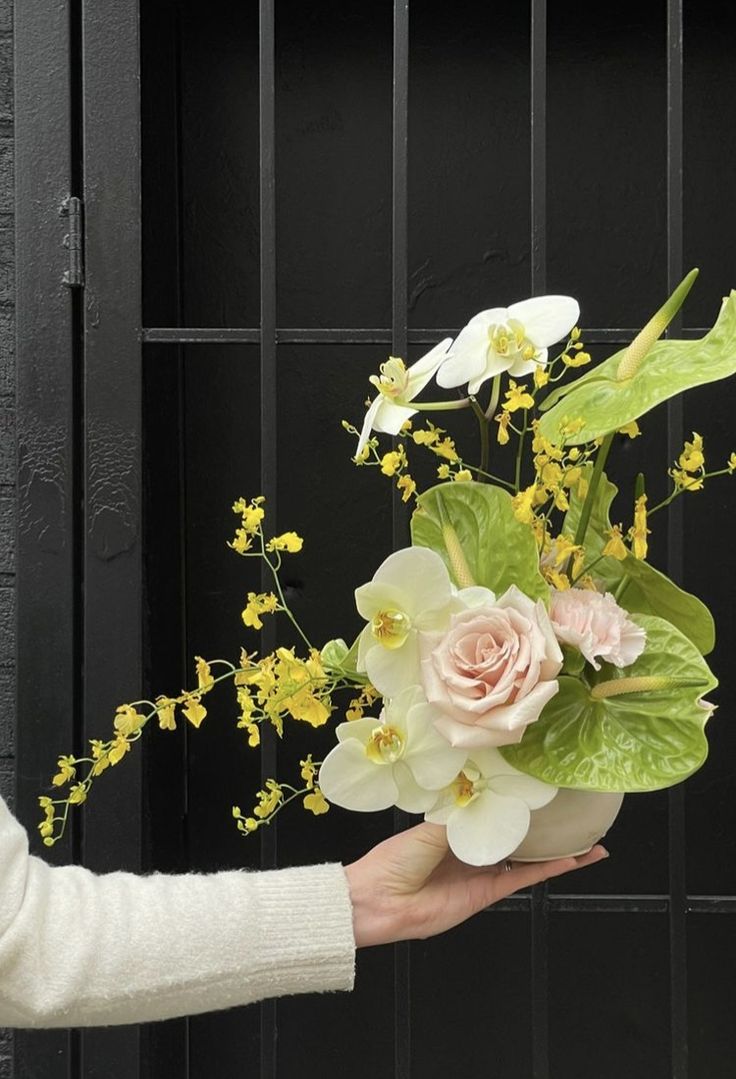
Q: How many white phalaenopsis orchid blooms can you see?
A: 5